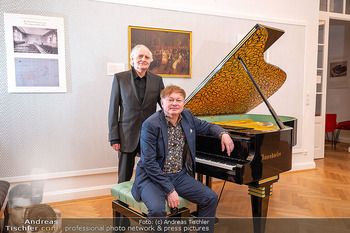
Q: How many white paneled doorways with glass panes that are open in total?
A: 1